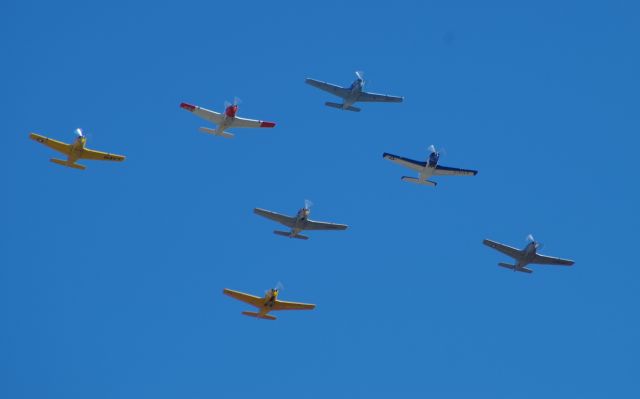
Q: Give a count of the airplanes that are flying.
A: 7